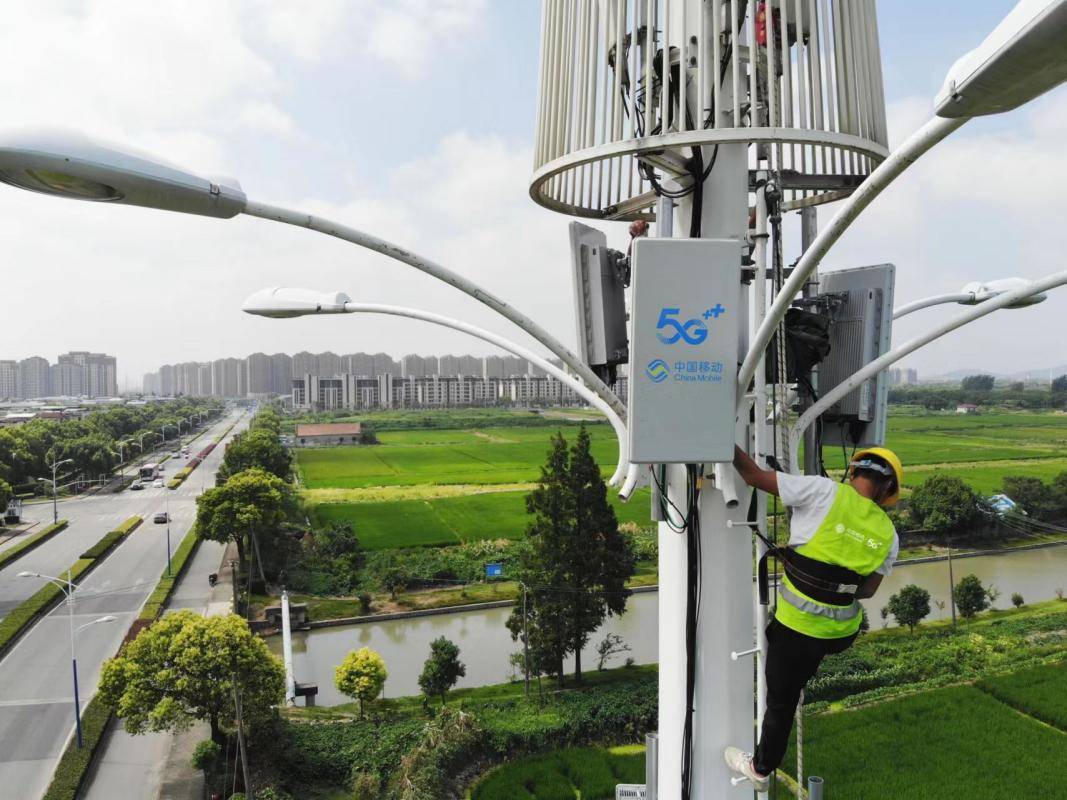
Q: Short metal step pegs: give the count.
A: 3